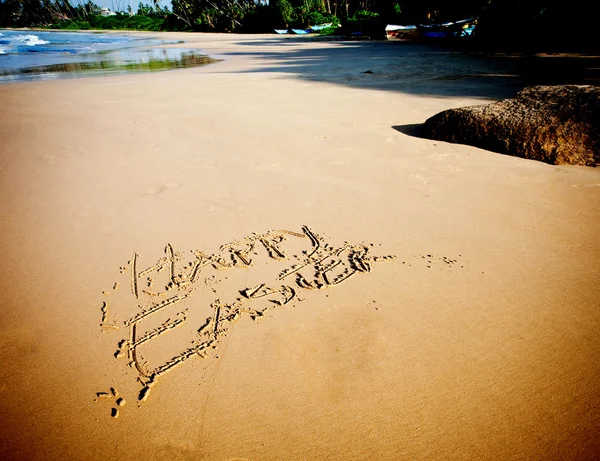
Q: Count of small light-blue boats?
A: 3